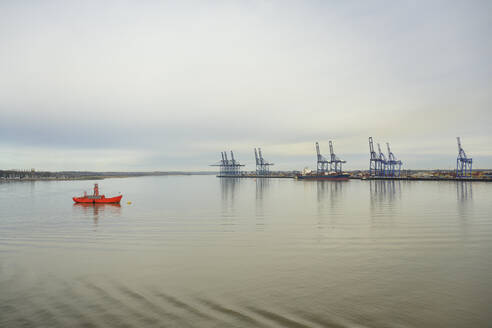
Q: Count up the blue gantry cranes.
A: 11